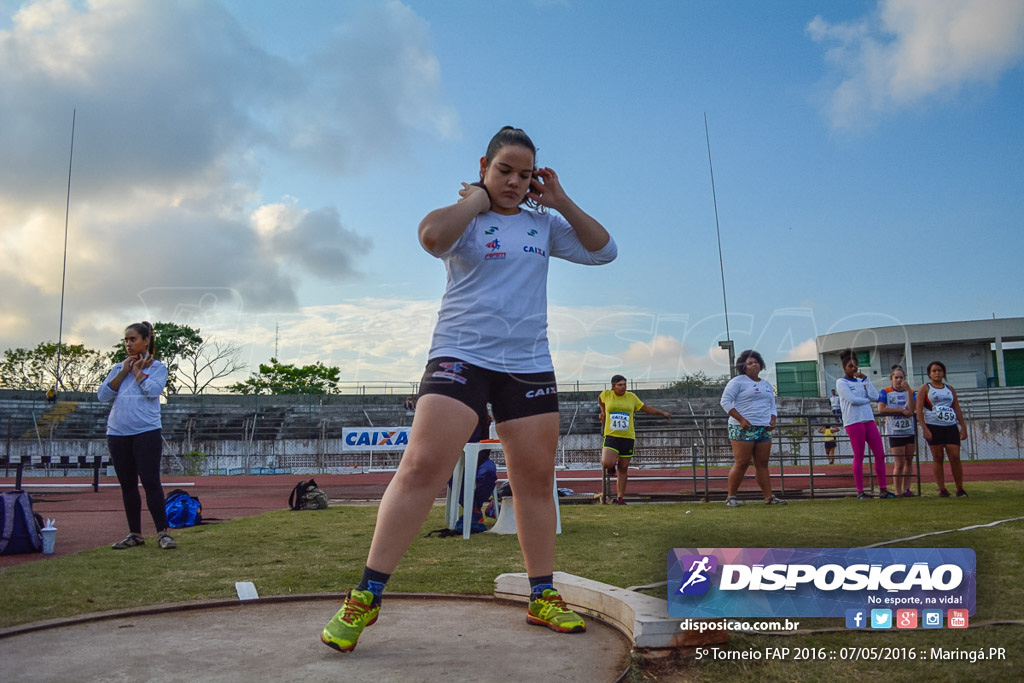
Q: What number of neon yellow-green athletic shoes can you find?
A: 2